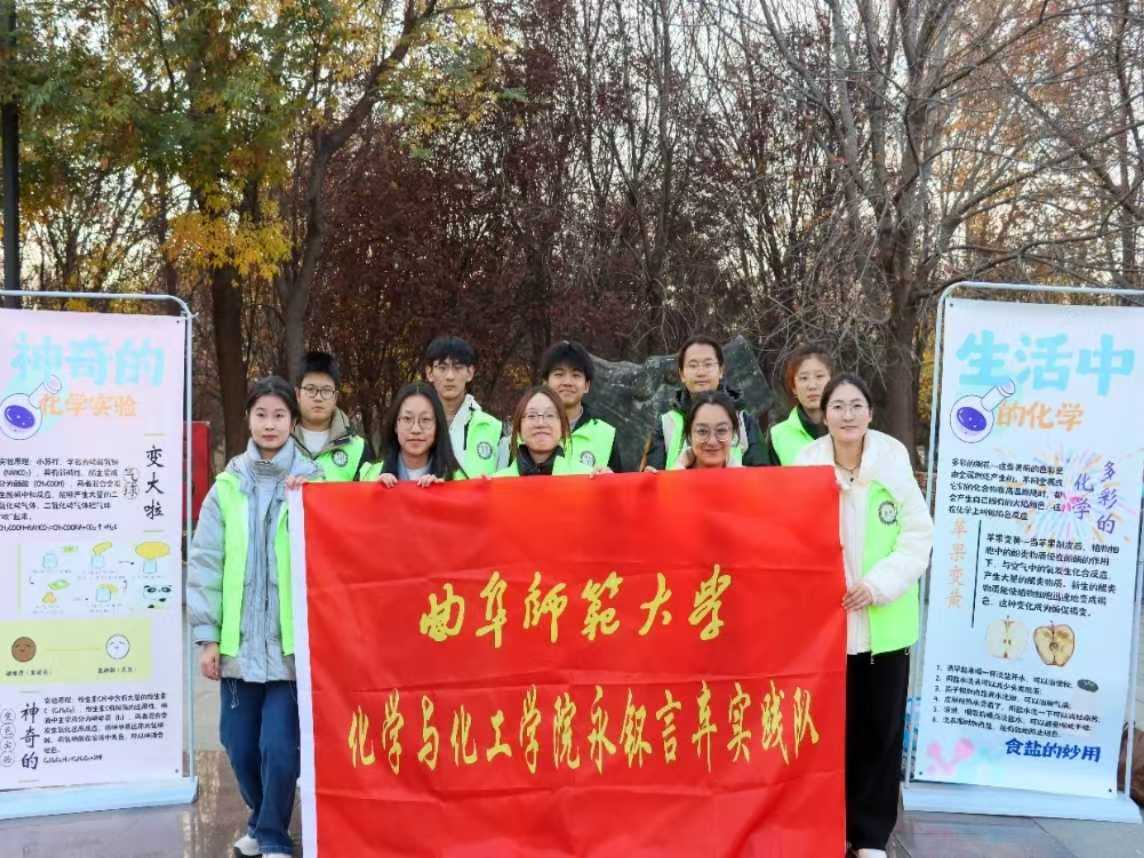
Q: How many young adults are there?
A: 10